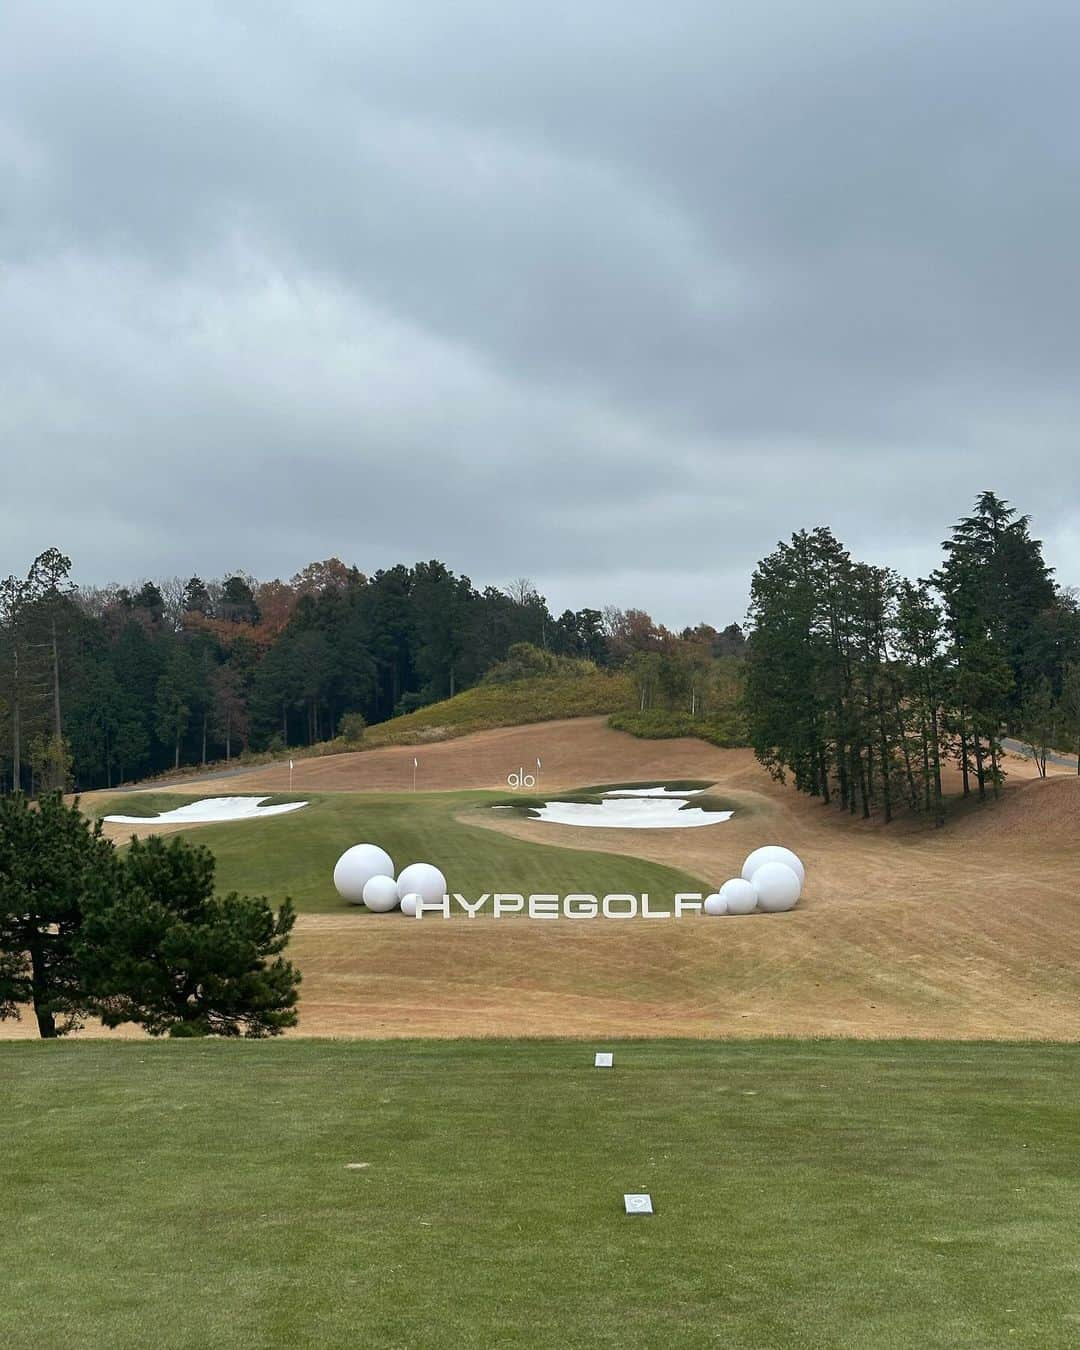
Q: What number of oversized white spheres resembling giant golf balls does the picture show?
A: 8